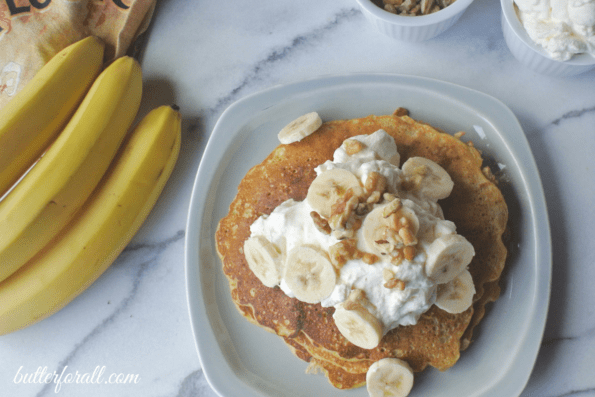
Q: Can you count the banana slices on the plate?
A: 10